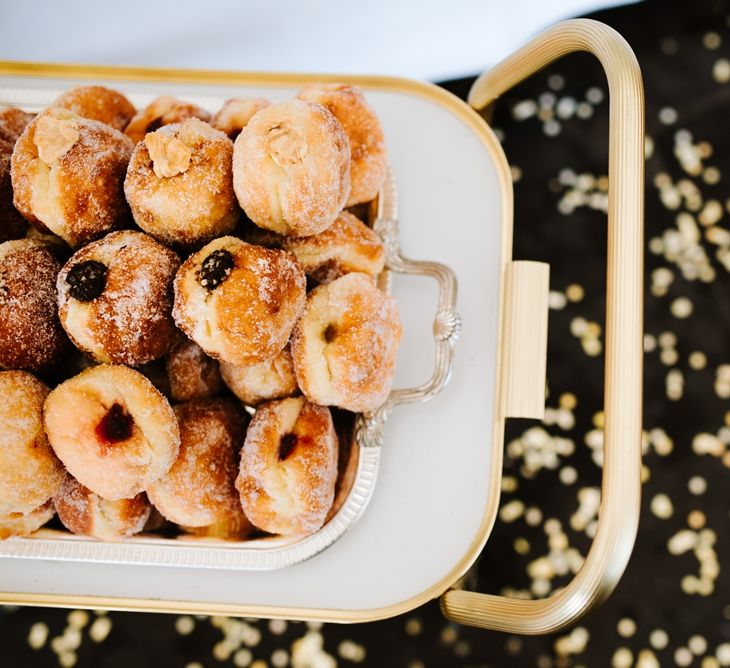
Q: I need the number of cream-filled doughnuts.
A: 3